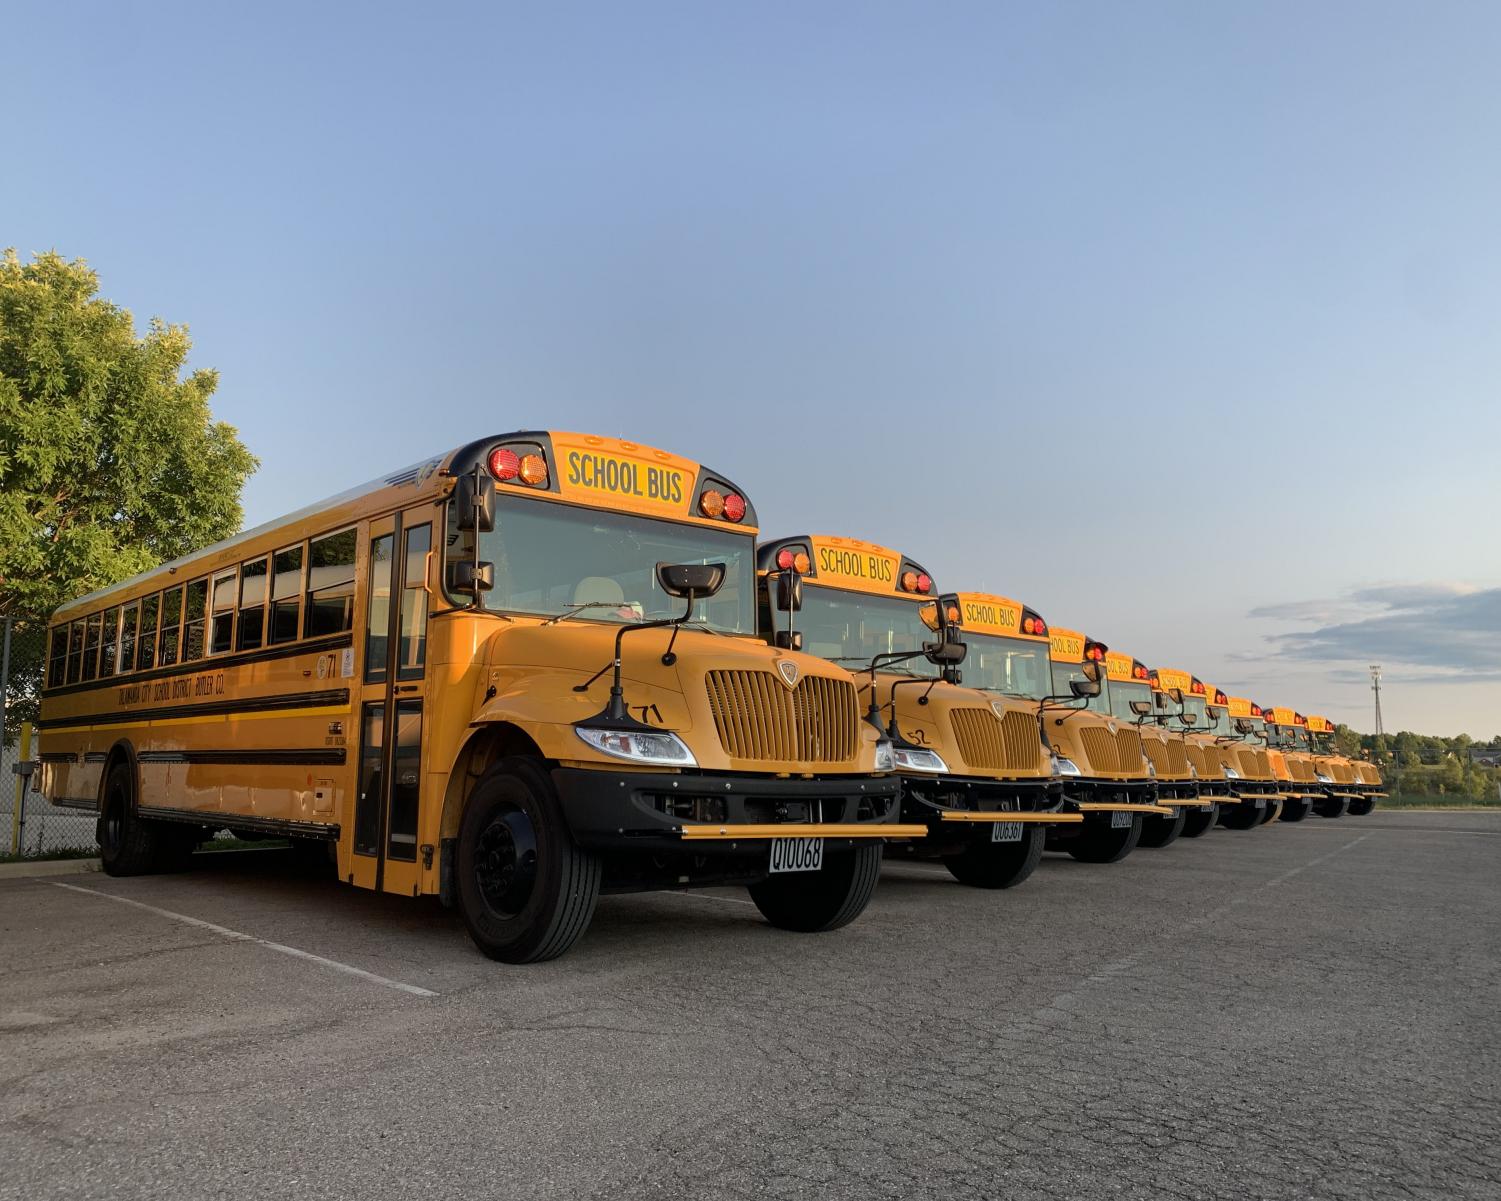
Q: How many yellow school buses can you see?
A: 10